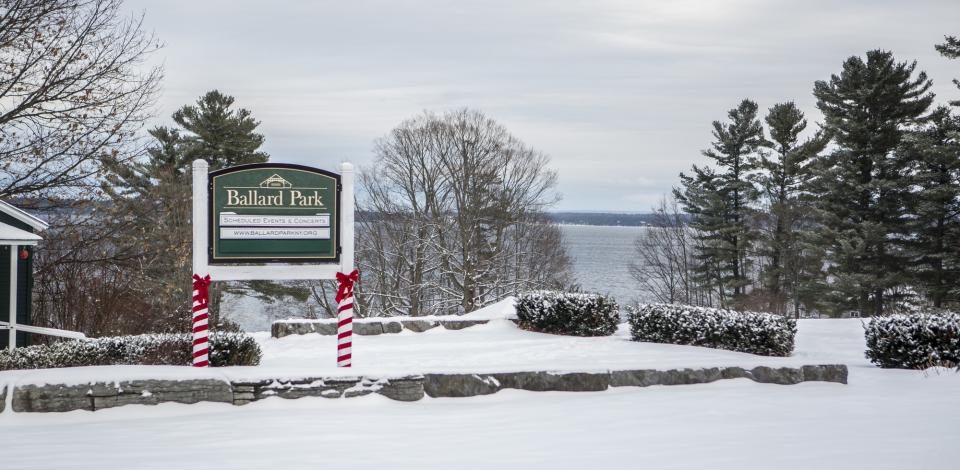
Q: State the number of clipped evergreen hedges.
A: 4